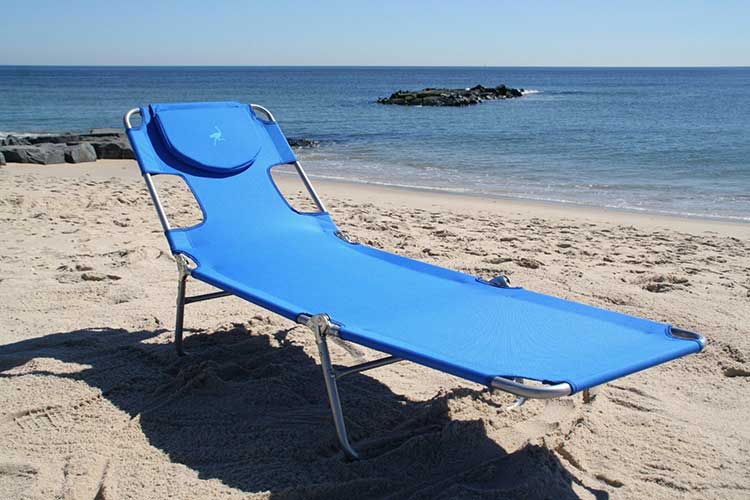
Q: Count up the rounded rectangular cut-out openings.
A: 2